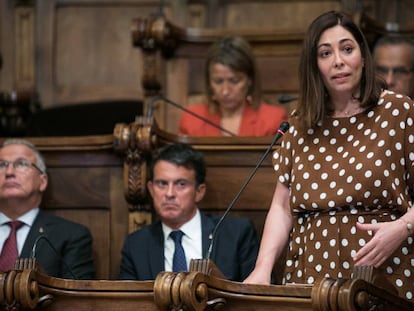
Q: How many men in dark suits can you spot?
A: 2